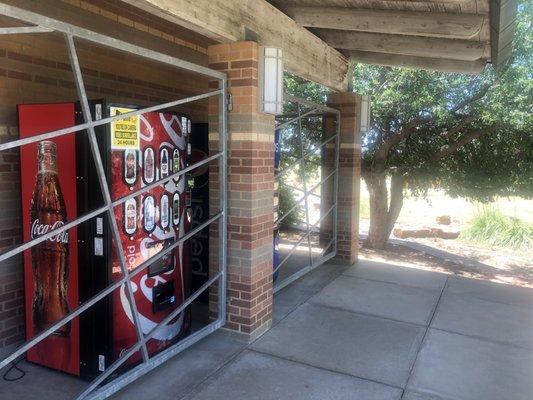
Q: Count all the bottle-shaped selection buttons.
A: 8